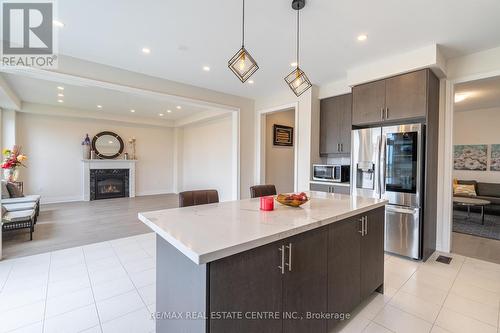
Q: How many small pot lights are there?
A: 14